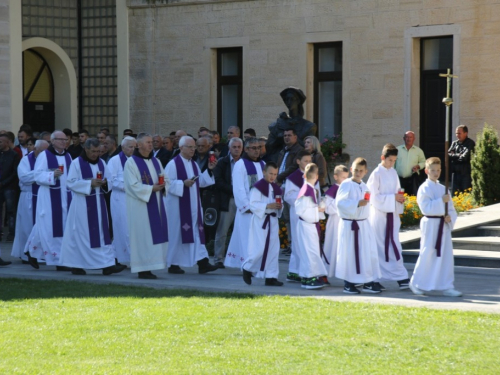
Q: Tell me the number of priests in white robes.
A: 7